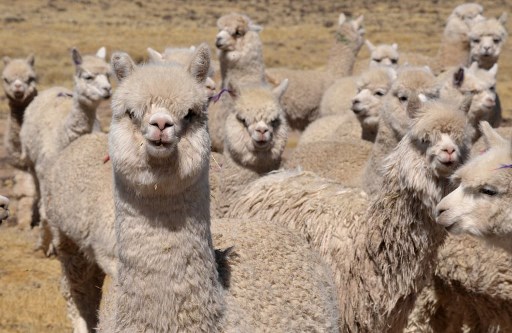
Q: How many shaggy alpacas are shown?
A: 1